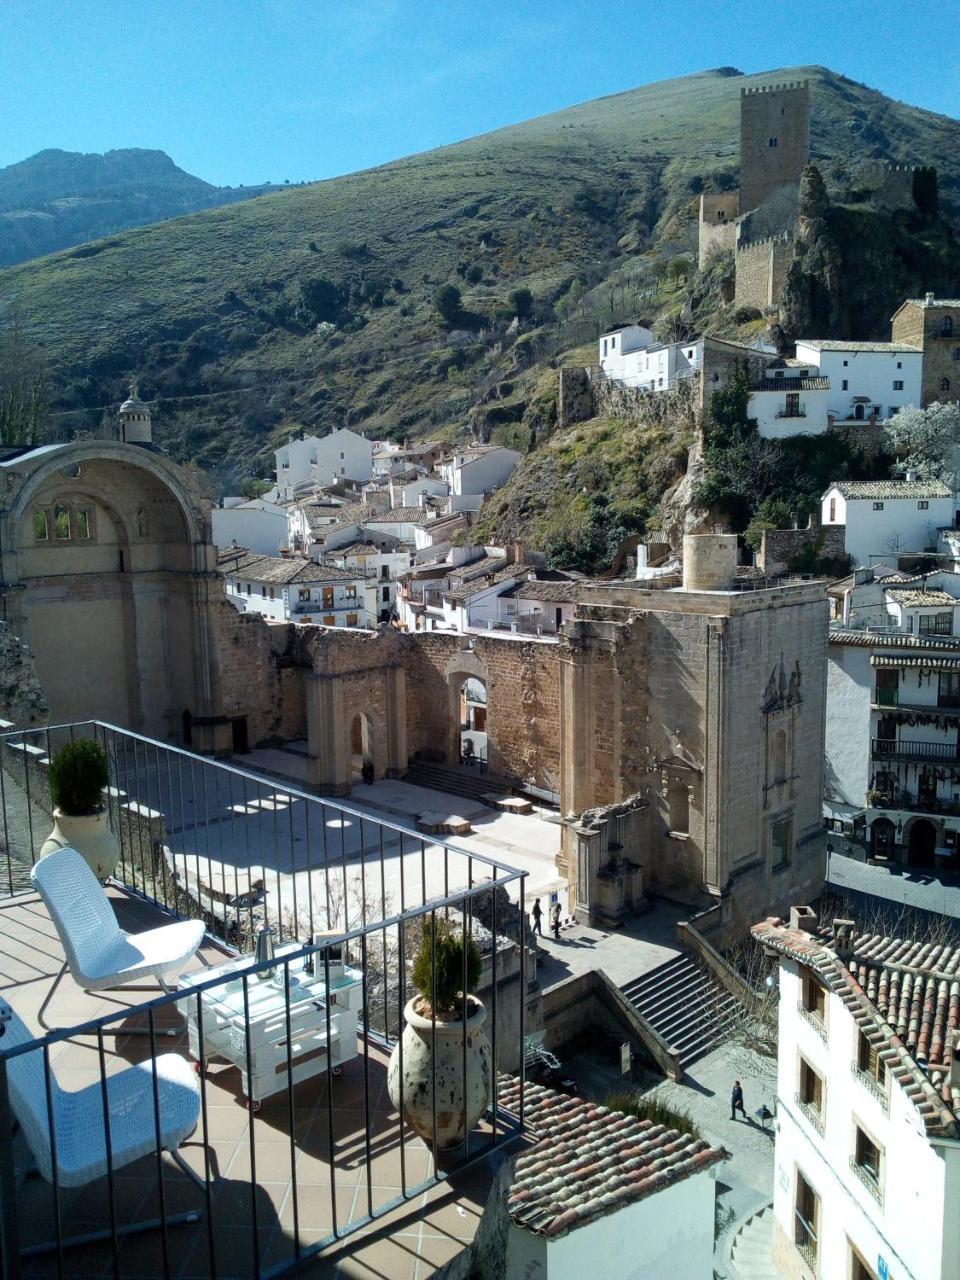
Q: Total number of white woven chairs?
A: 2